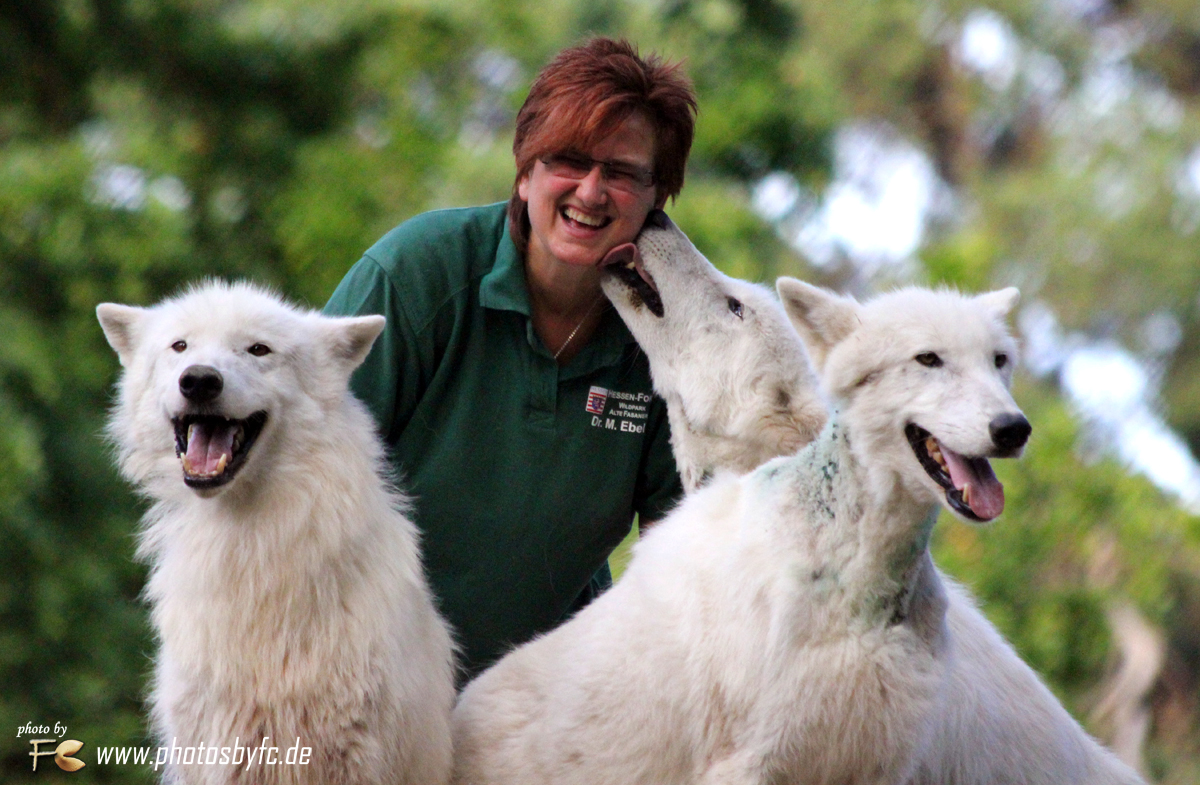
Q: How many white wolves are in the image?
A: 3